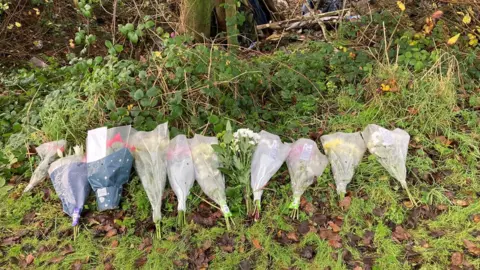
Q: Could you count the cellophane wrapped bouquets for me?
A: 10